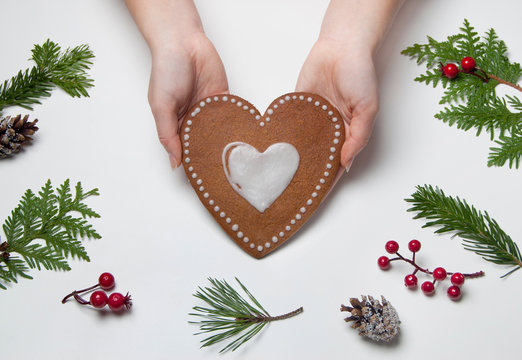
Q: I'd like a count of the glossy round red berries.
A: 13